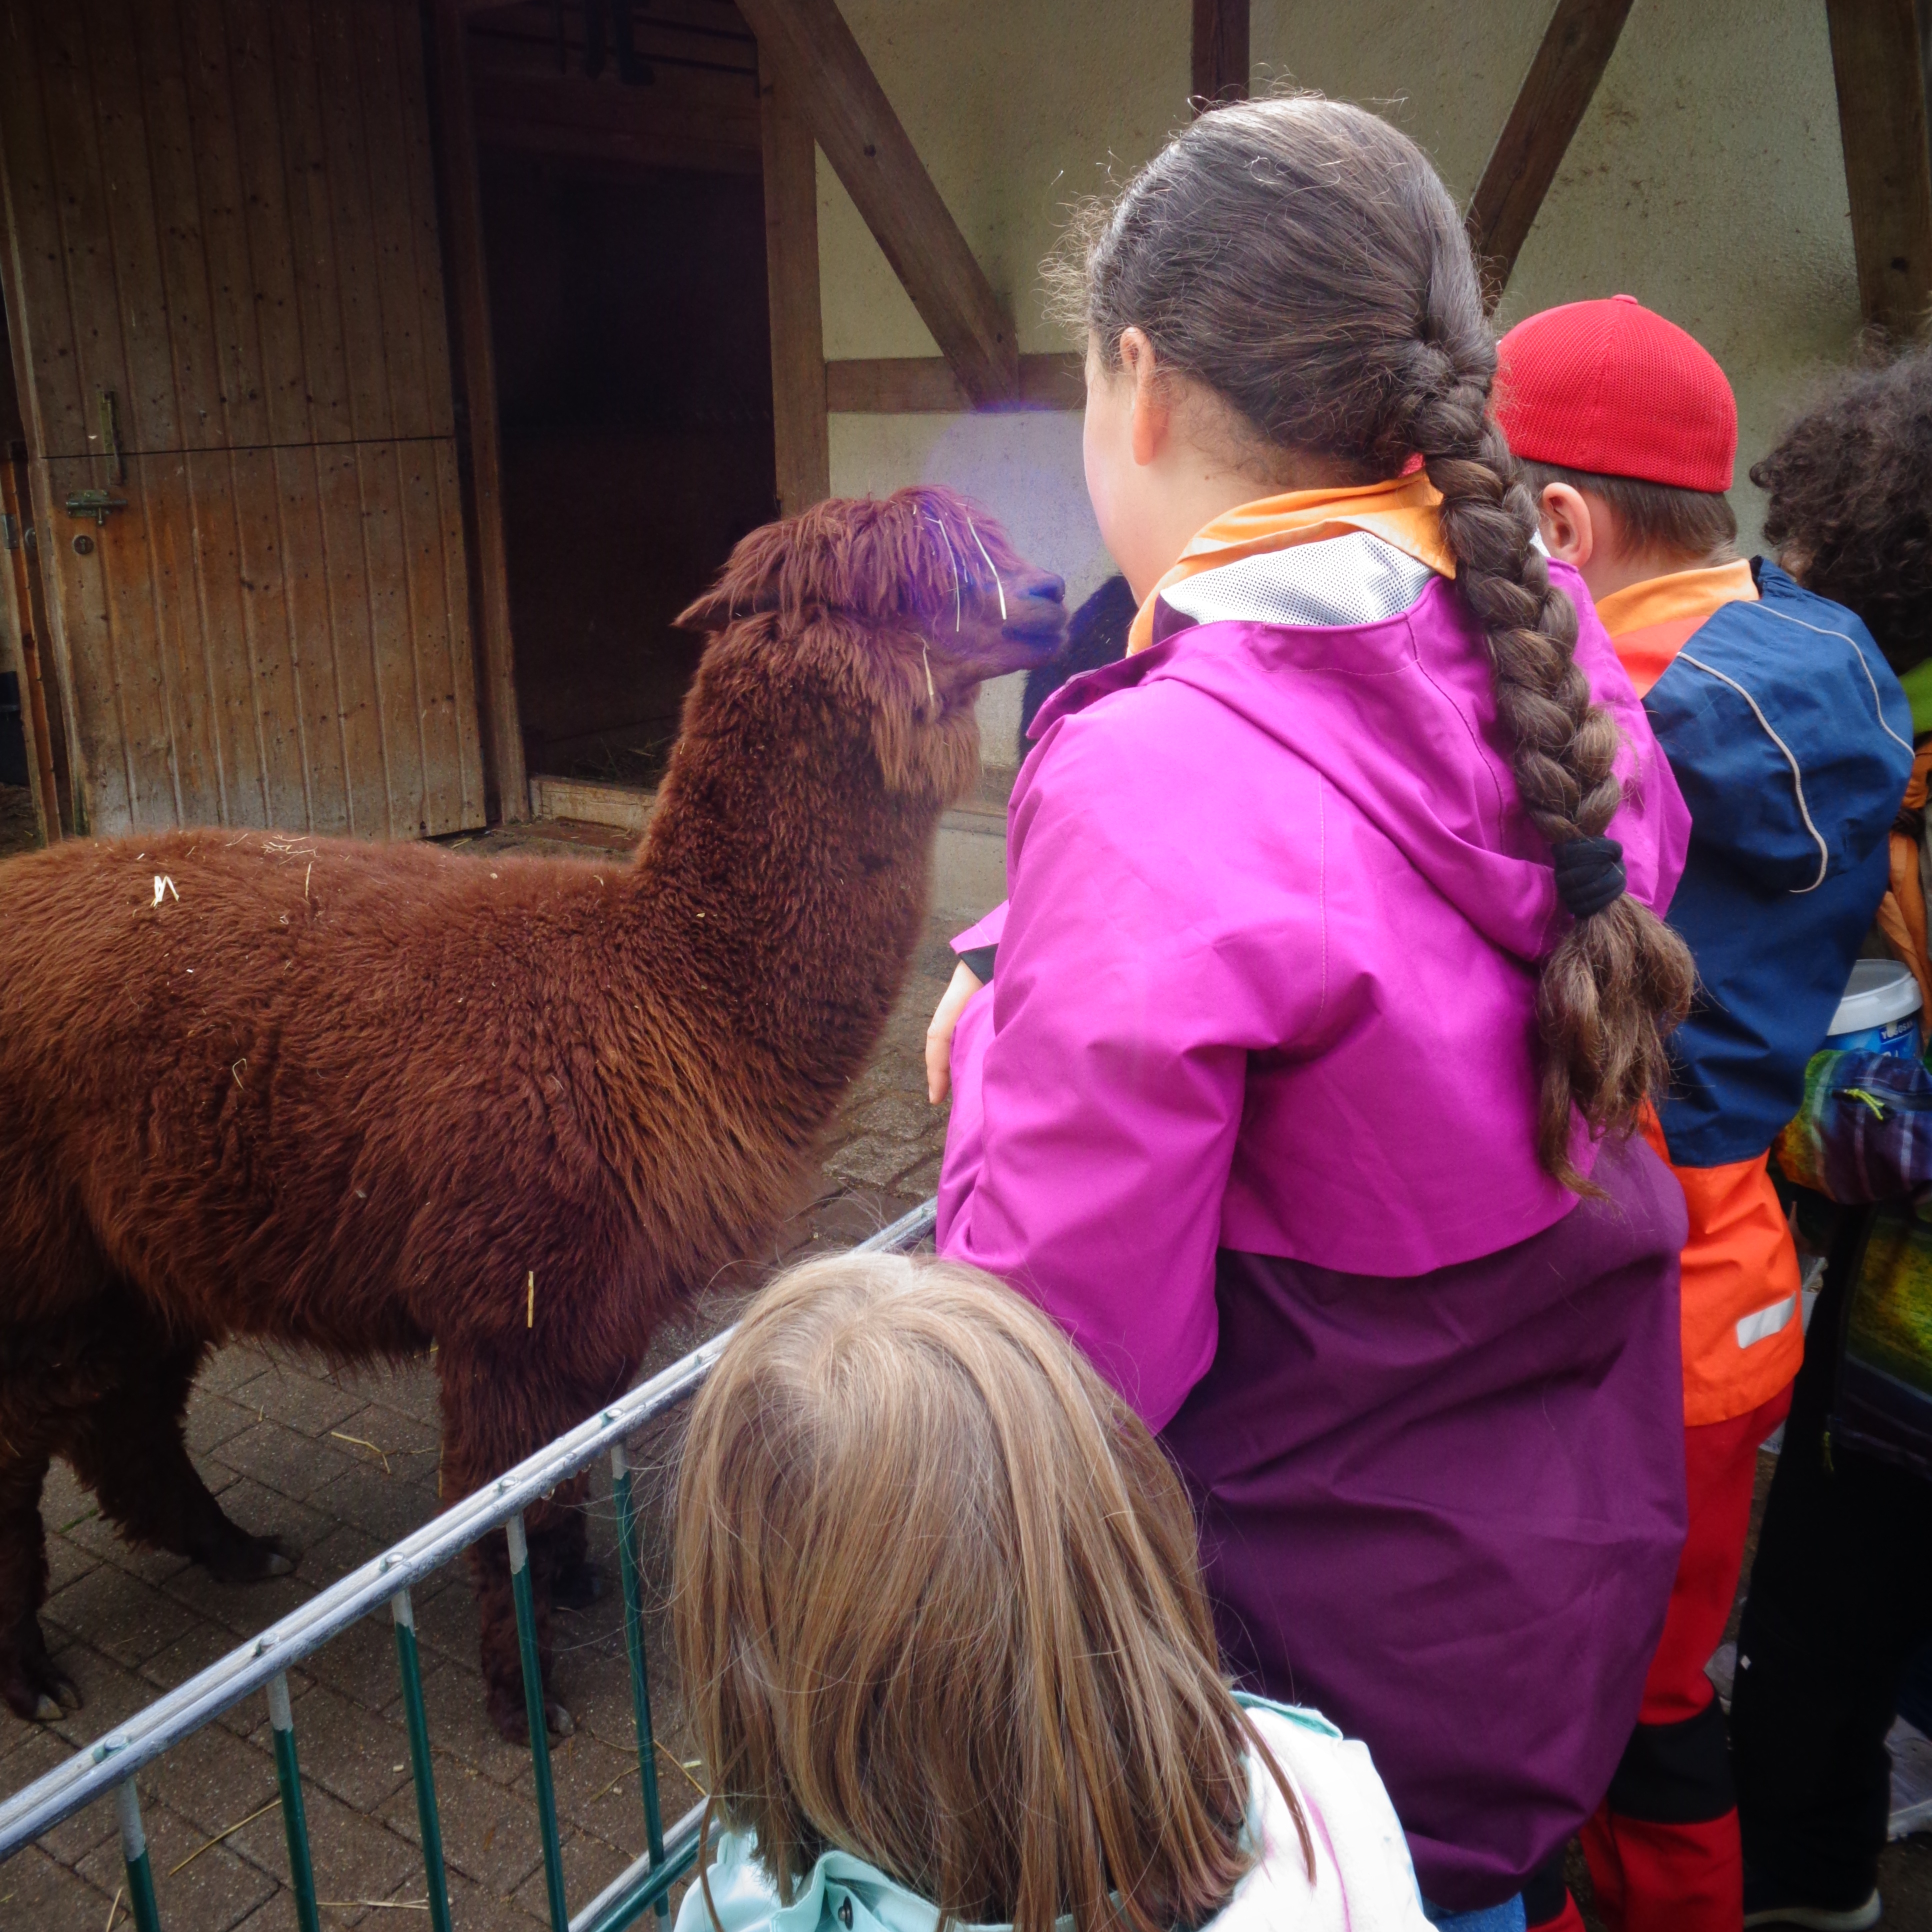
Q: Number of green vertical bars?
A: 5